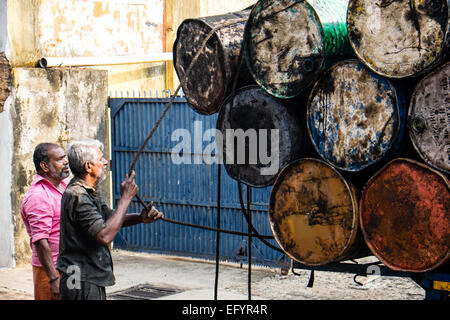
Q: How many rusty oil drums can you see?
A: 8